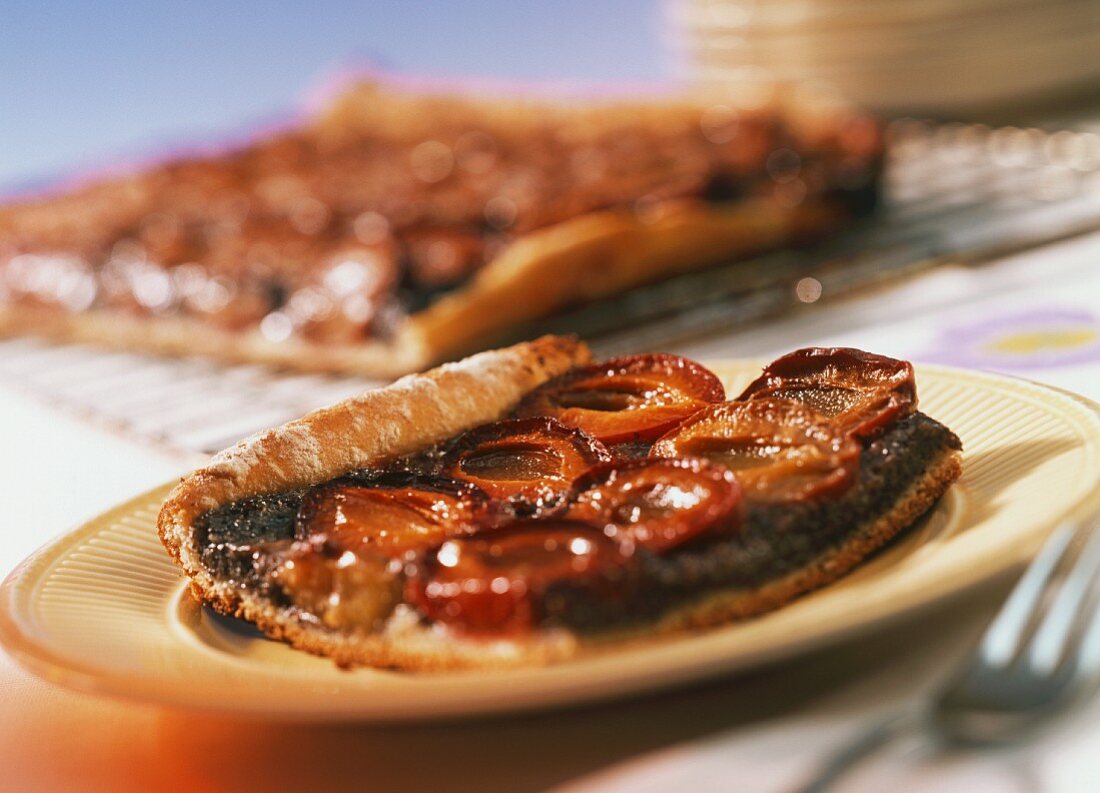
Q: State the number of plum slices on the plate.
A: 7